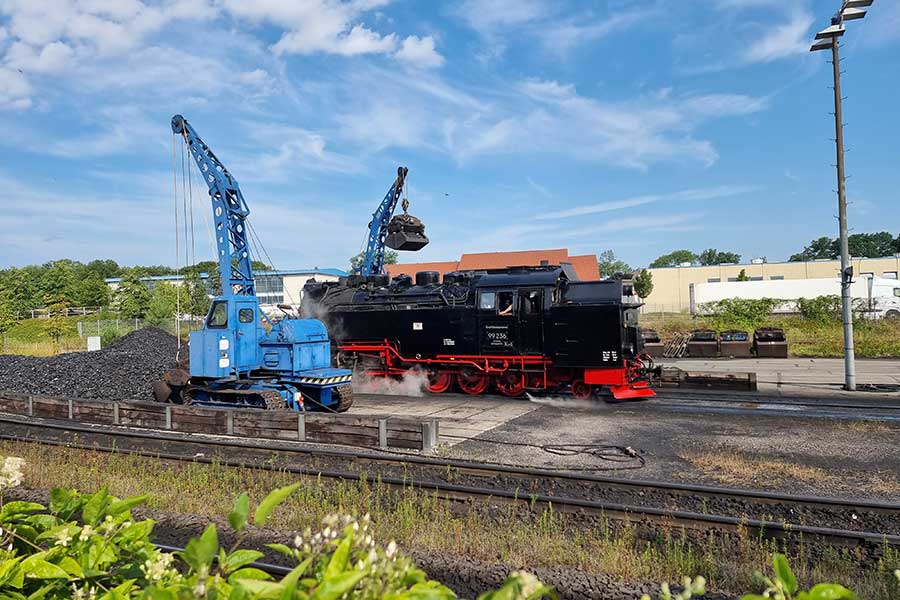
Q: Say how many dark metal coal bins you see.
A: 4